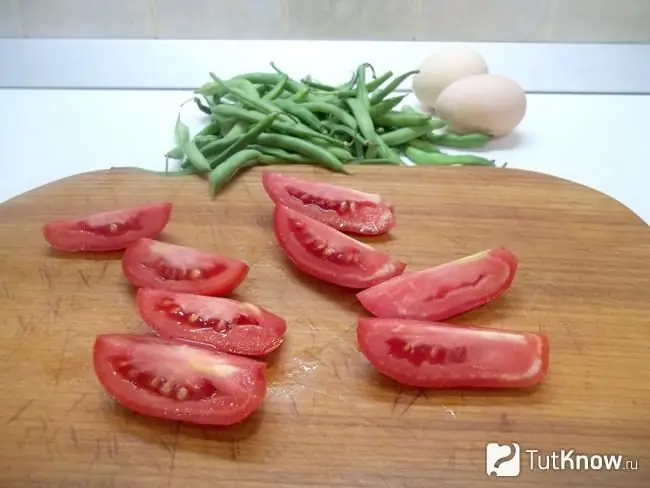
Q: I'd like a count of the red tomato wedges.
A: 8